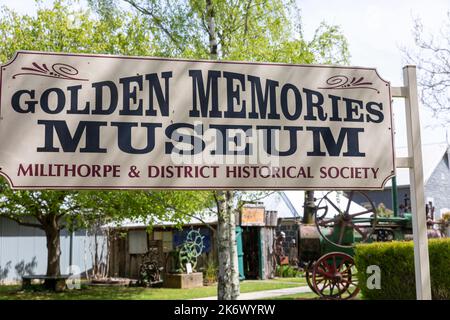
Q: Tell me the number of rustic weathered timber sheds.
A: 1